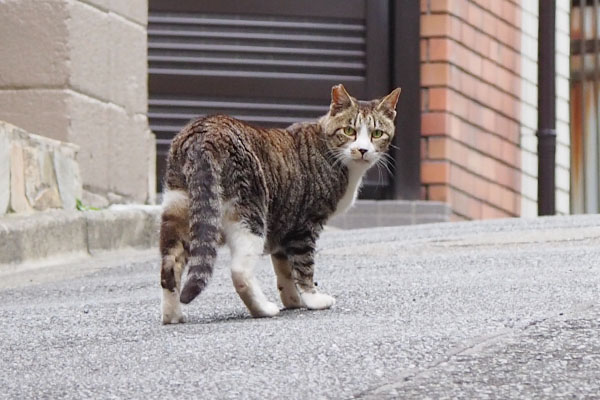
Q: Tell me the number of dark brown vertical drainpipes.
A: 1